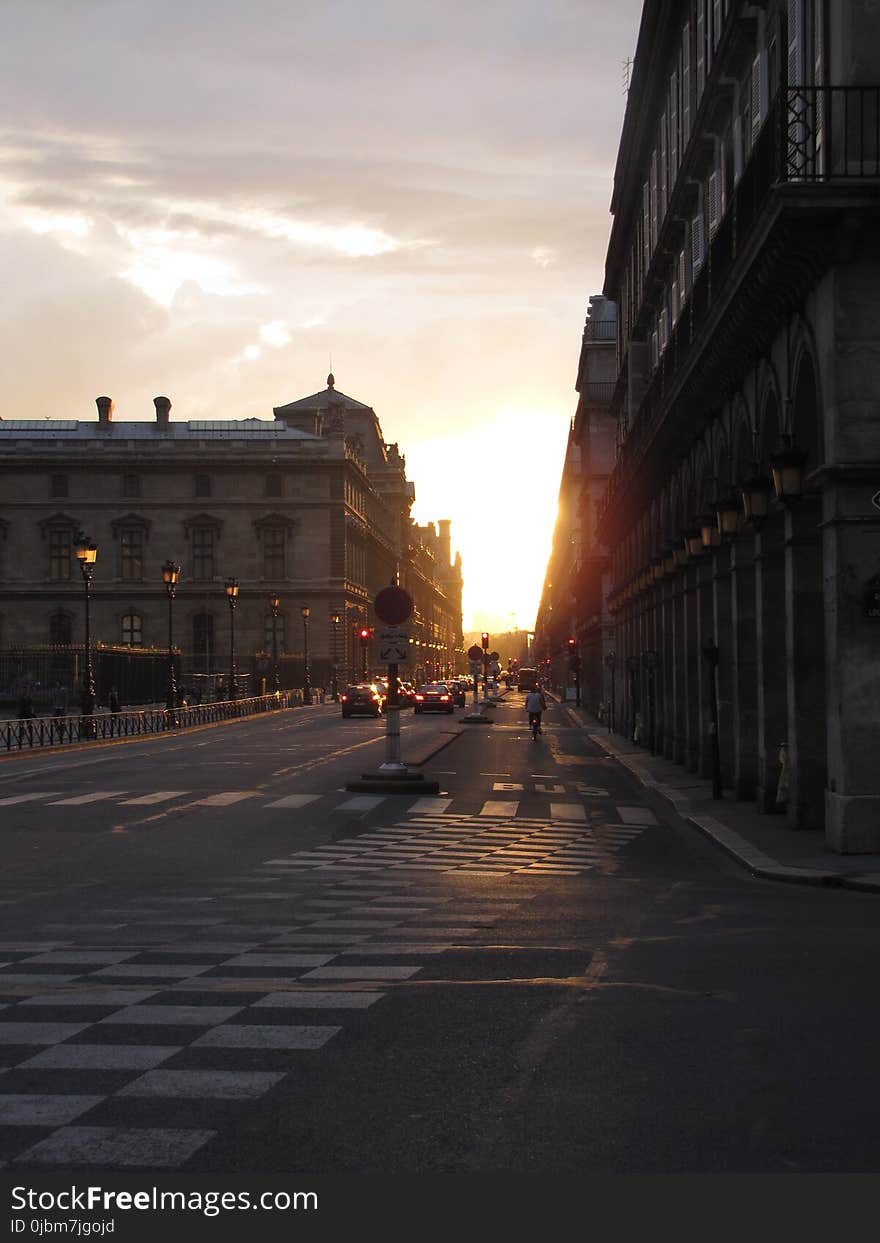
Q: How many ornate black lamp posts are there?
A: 6